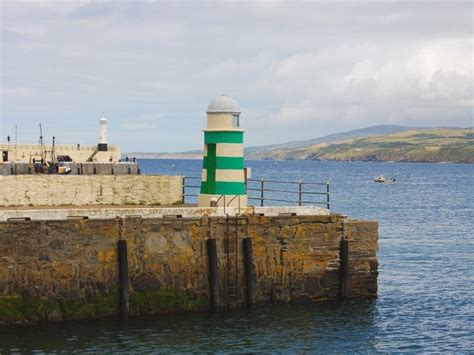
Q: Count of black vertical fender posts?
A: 4